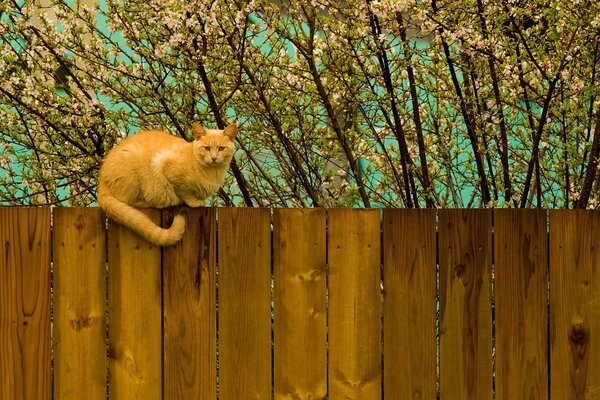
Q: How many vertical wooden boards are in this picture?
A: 11